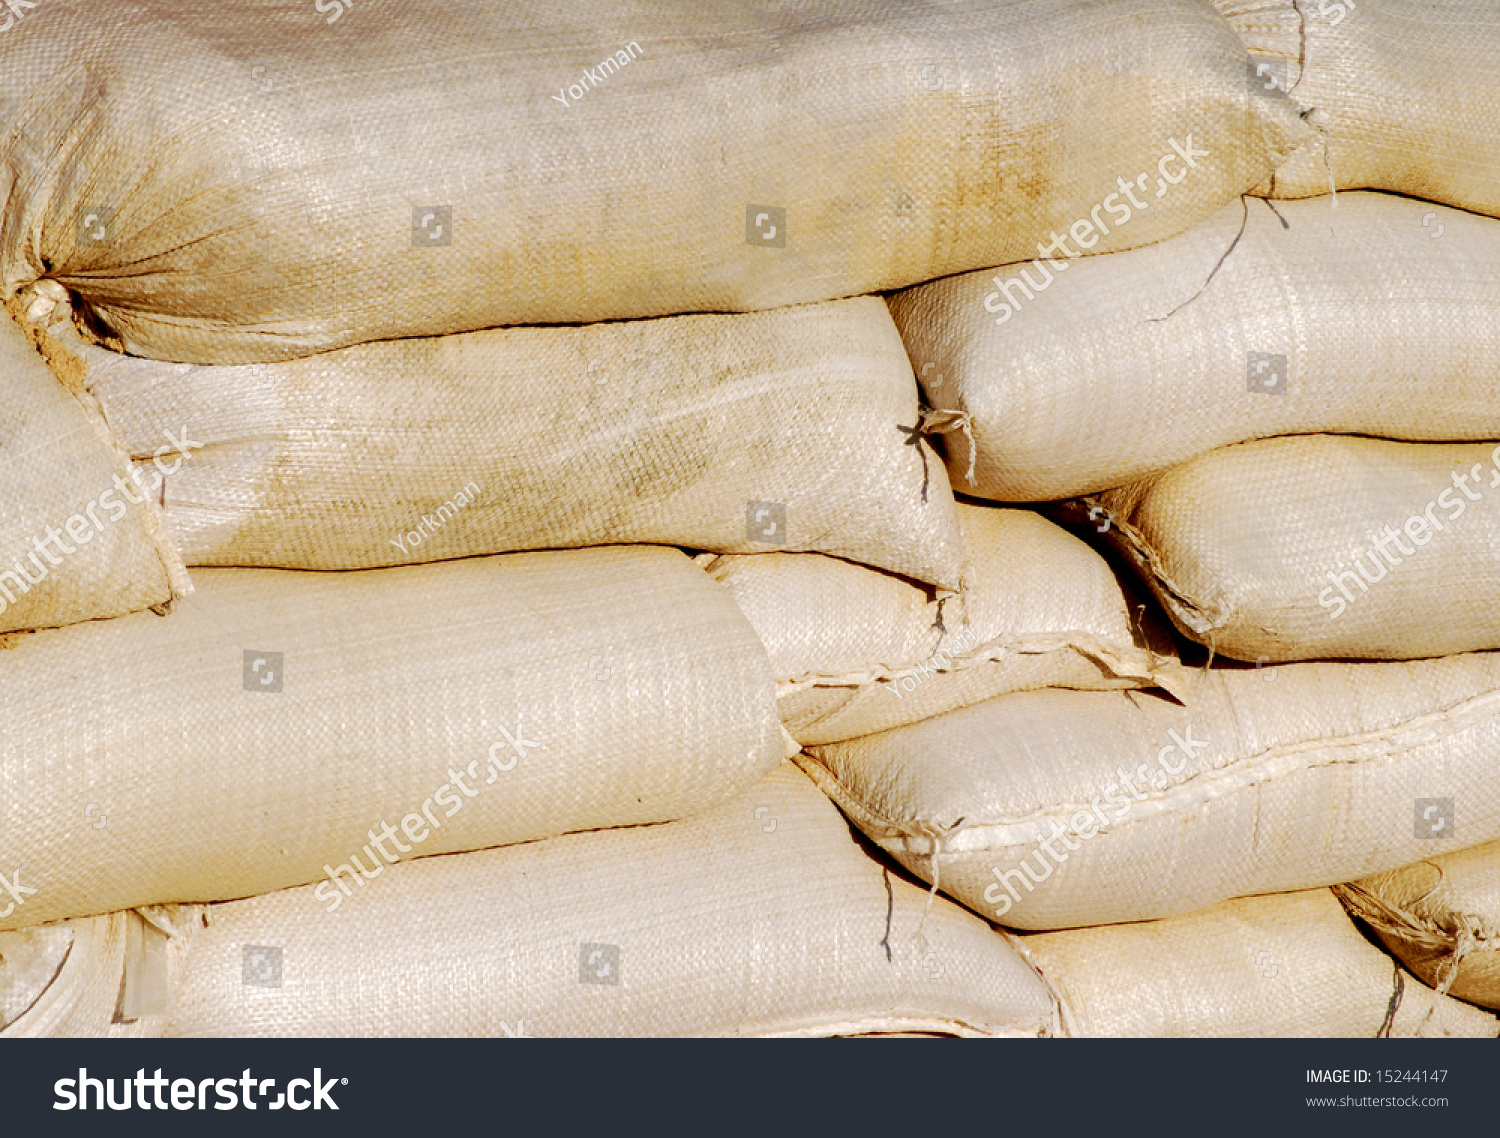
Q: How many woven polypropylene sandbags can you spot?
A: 13